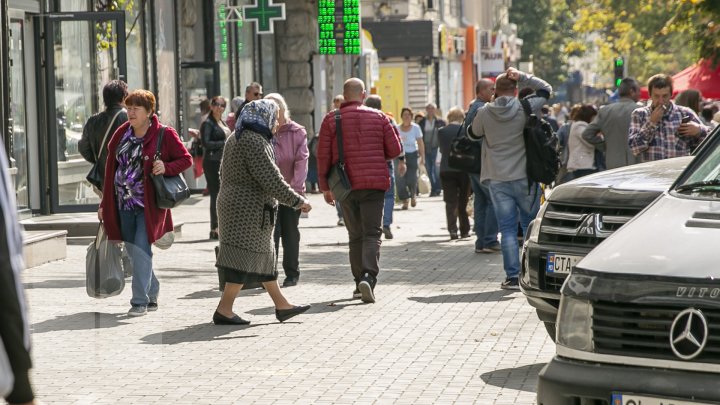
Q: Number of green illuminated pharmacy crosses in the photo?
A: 1